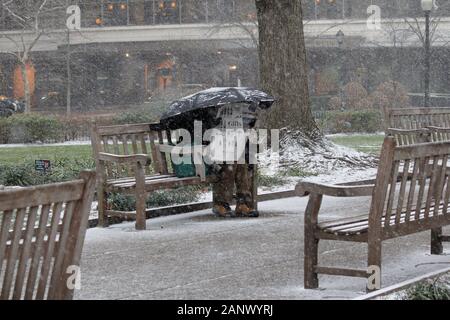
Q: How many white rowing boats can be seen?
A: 0